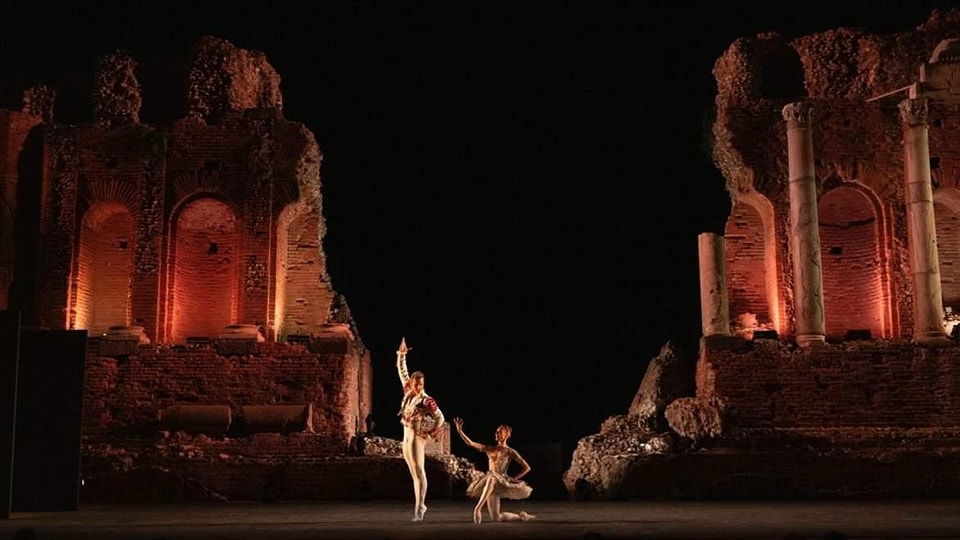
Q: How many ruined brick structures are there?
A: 2